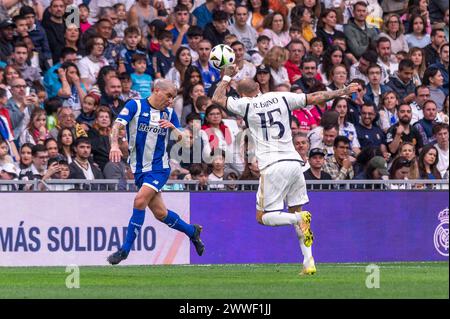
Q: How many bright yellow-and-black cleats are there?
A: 2